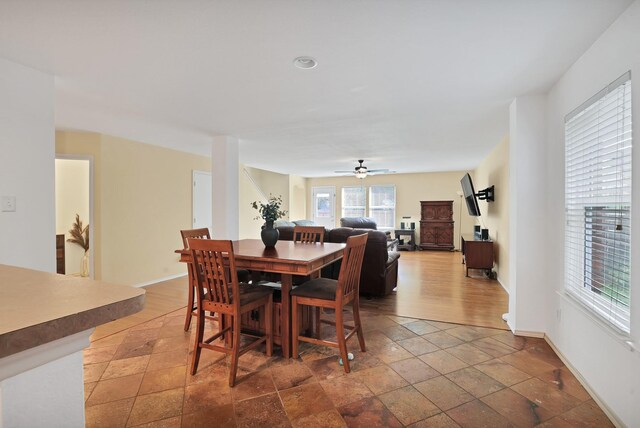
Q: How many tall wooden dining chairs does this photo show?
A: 4